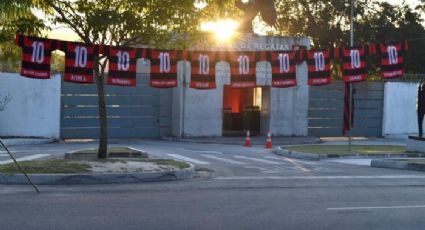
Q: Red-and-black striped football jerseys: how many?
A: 10